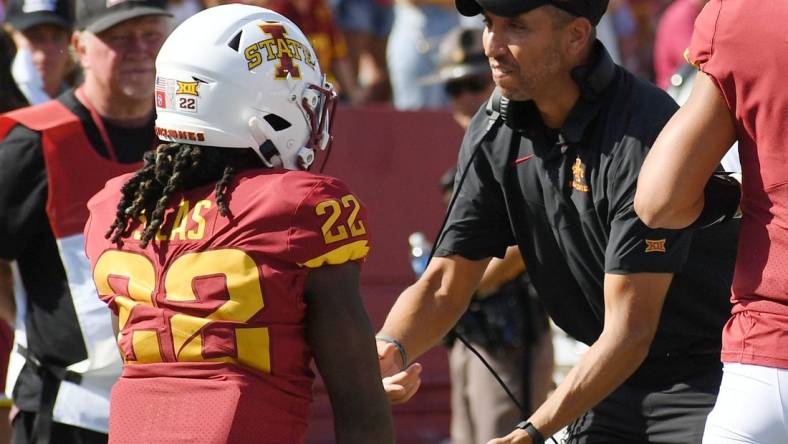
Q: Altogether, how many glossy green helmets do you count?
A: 0